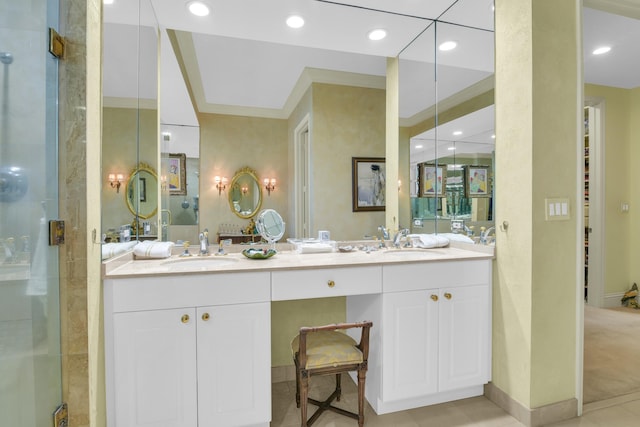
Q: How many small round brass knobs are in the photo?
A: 5